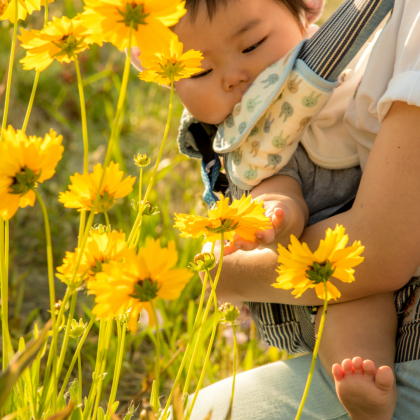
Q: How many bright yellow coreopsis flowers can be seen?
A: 10